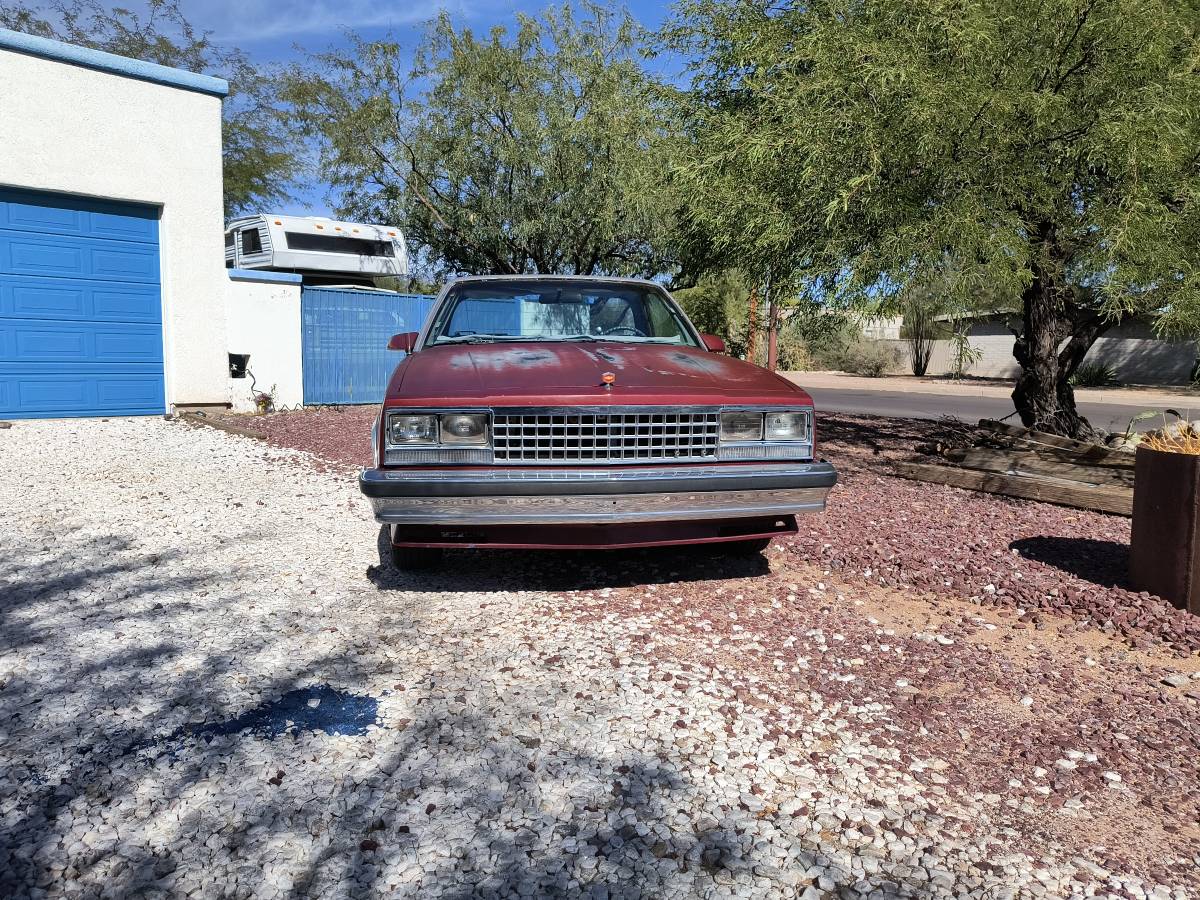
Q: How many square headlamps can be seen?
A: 4